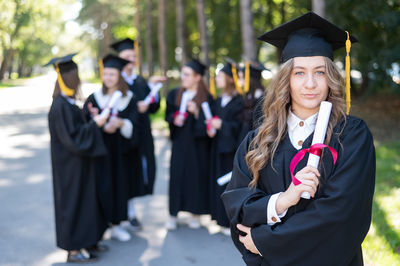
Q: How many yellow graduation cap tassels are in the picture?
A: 7